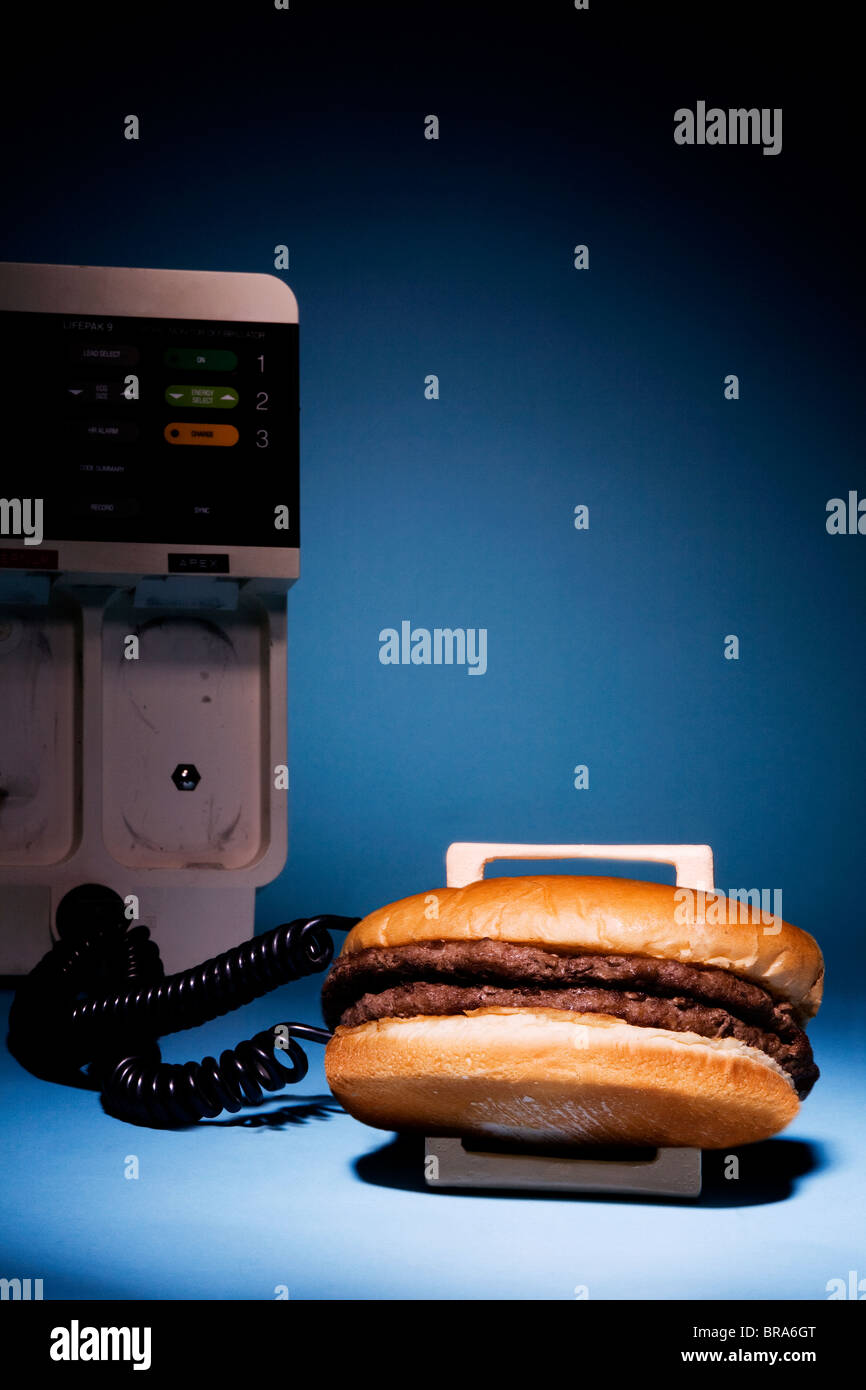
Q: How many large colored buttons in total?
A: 3